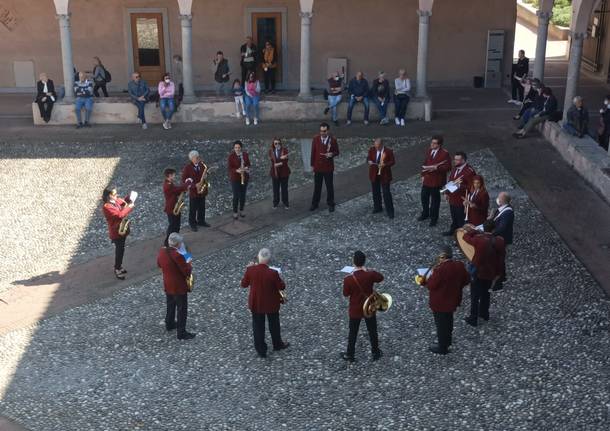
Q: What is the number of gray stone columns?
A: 6